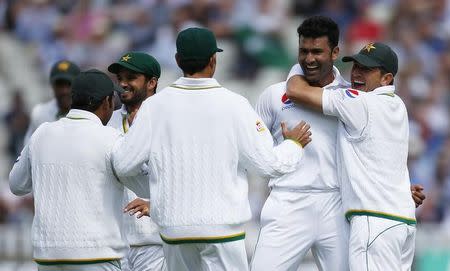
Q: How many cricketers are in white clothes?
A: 6